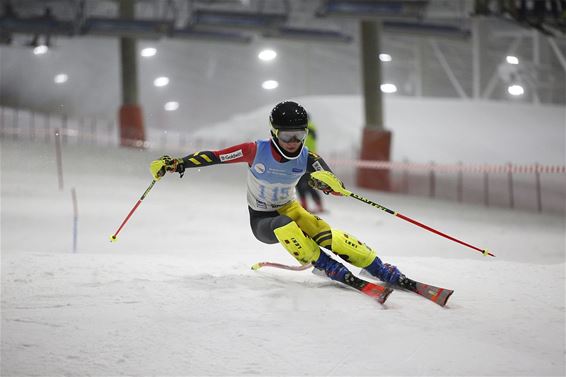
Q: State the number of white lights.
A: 11